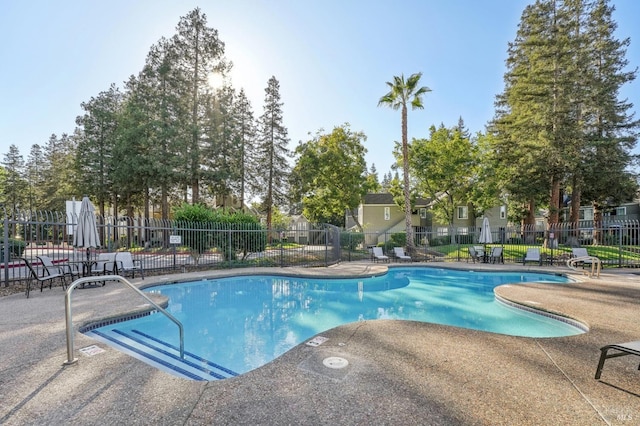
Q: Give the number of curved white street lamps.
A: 0